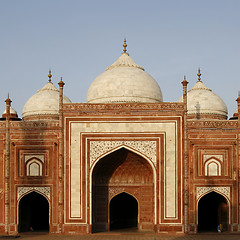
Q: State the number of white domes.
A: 3